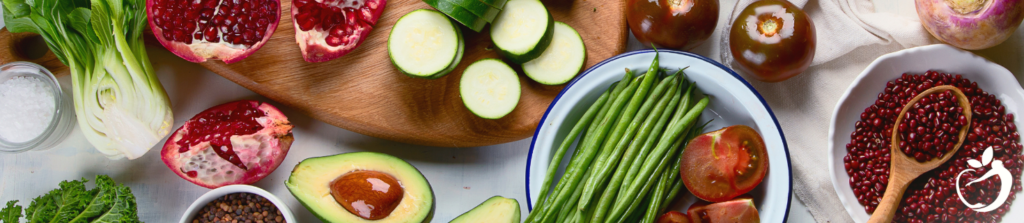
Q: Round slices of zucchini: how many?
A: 5